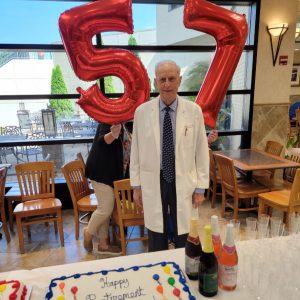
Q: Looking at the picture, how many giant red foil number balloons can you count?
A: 2